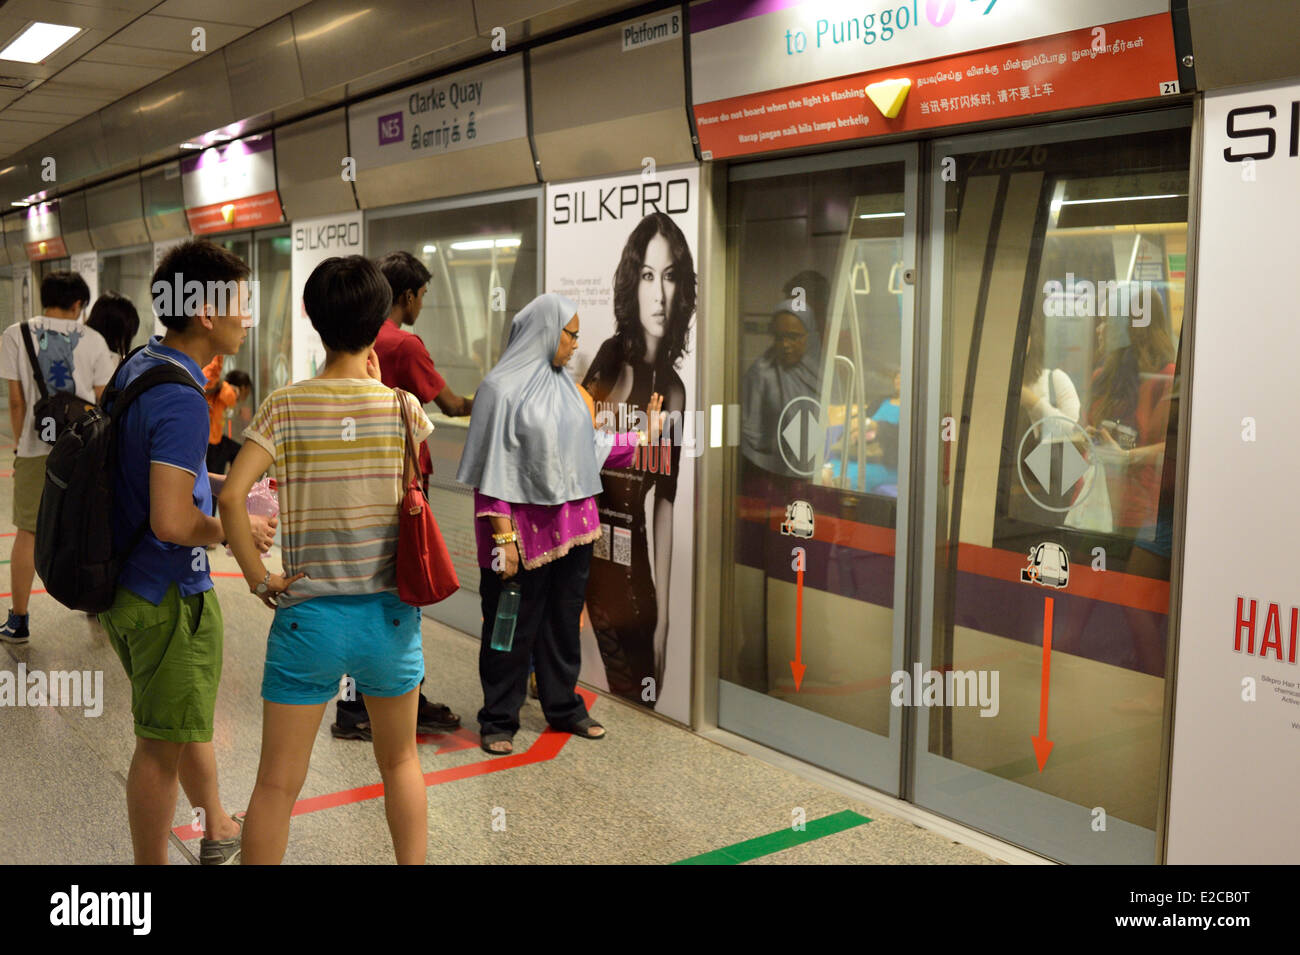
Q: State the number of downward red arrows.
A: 2